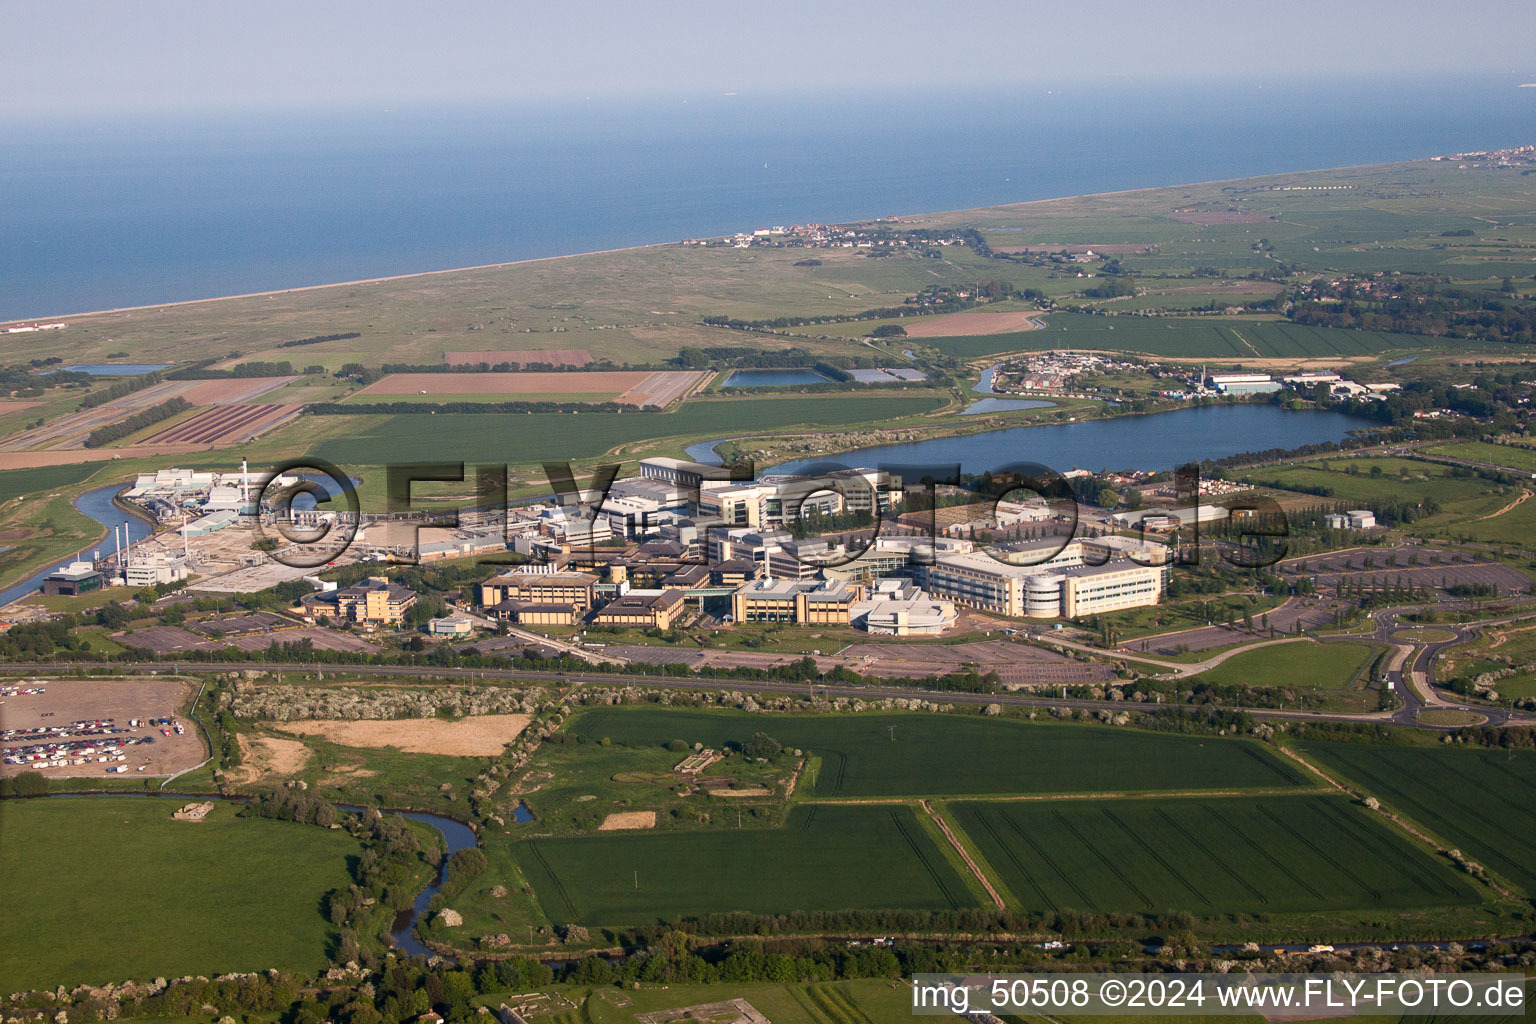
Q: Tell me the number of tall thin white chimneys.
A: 4